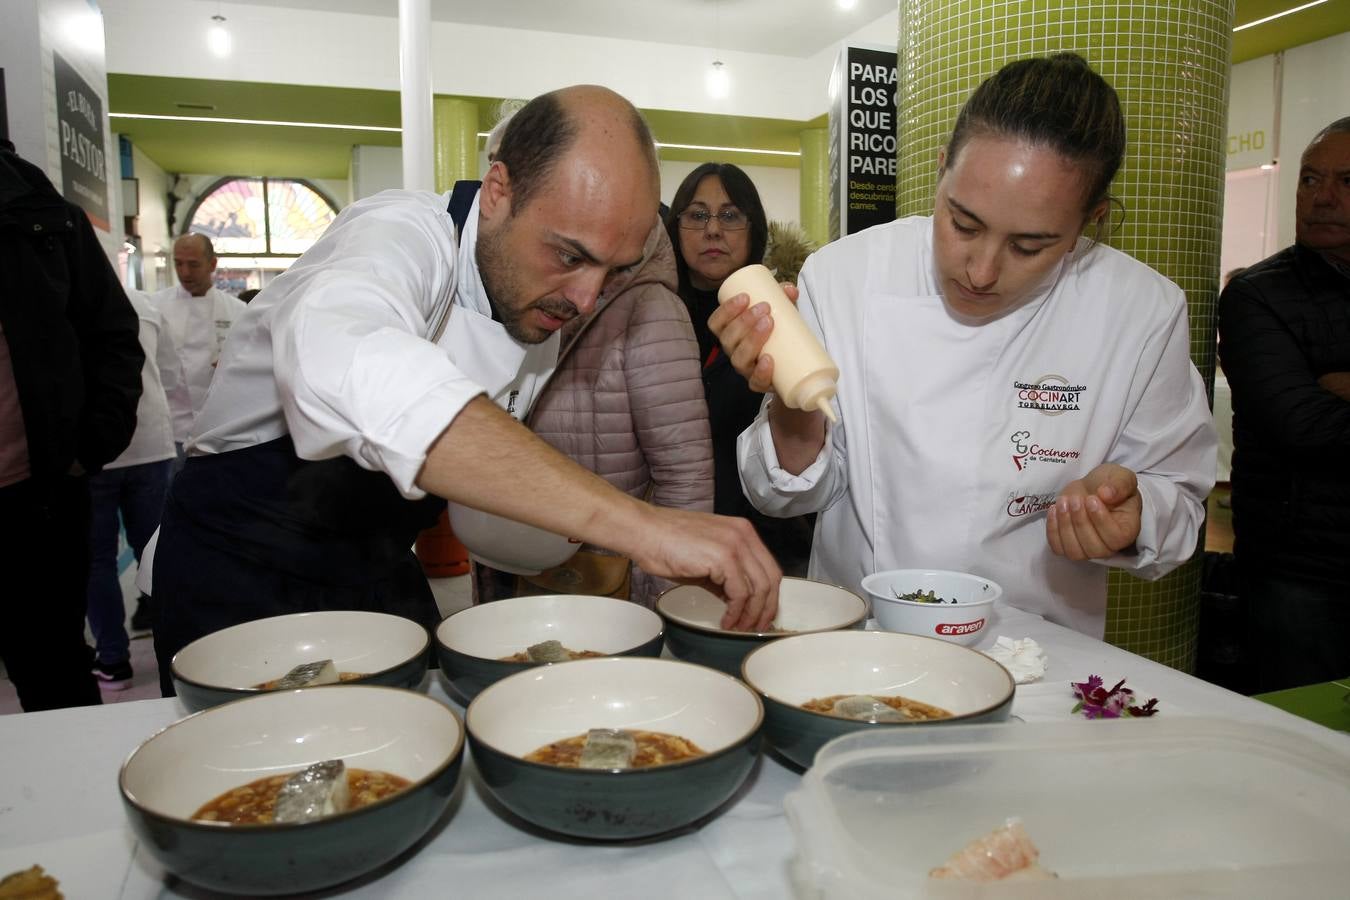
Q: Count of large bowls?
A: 6